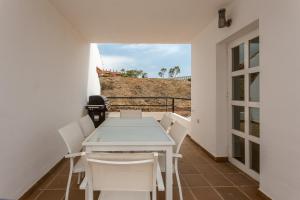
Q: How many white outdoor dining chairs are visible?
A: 6